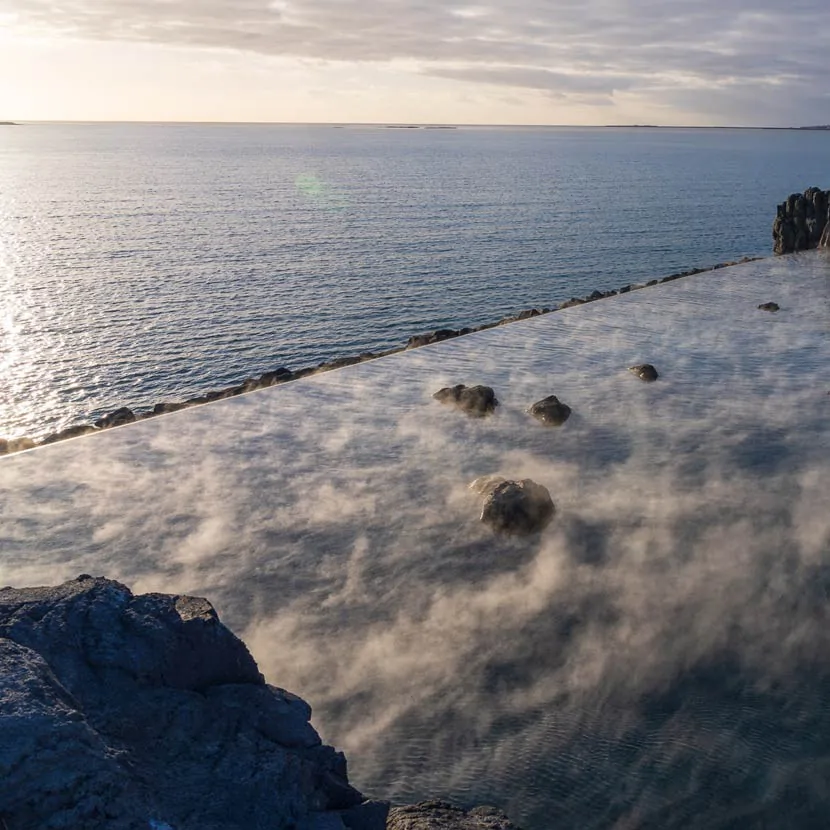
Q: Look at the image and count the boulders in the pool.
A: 5